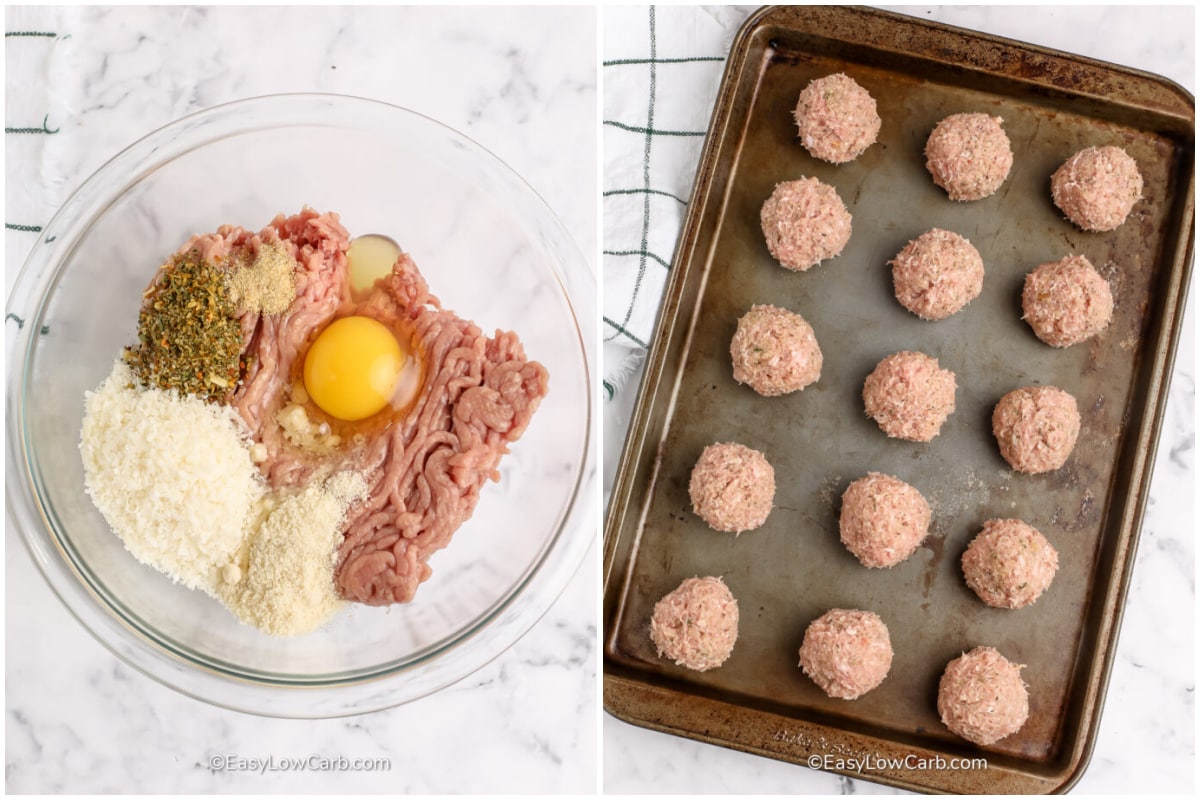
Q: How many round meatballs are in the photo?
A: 15